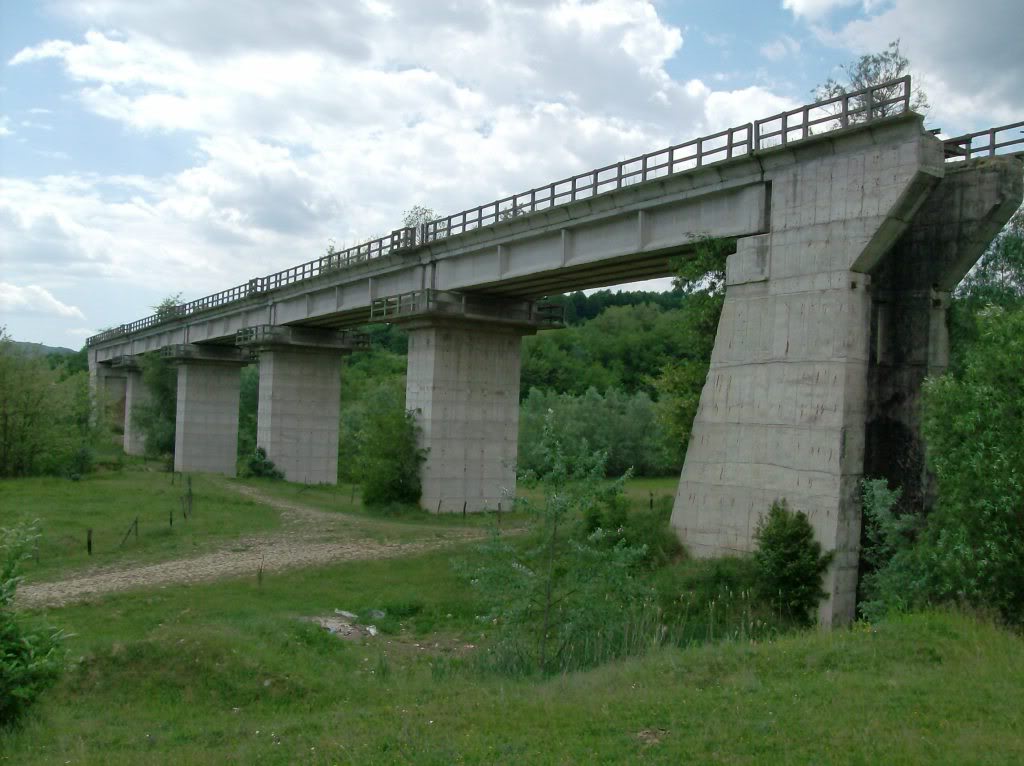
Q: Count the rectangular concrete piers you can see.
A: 4